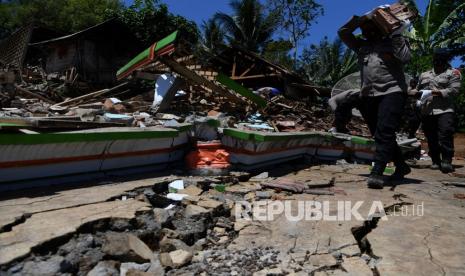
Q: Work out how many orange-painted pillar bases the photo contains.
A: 1